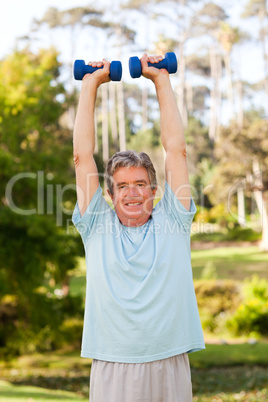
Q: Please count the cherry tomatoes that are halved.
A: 0